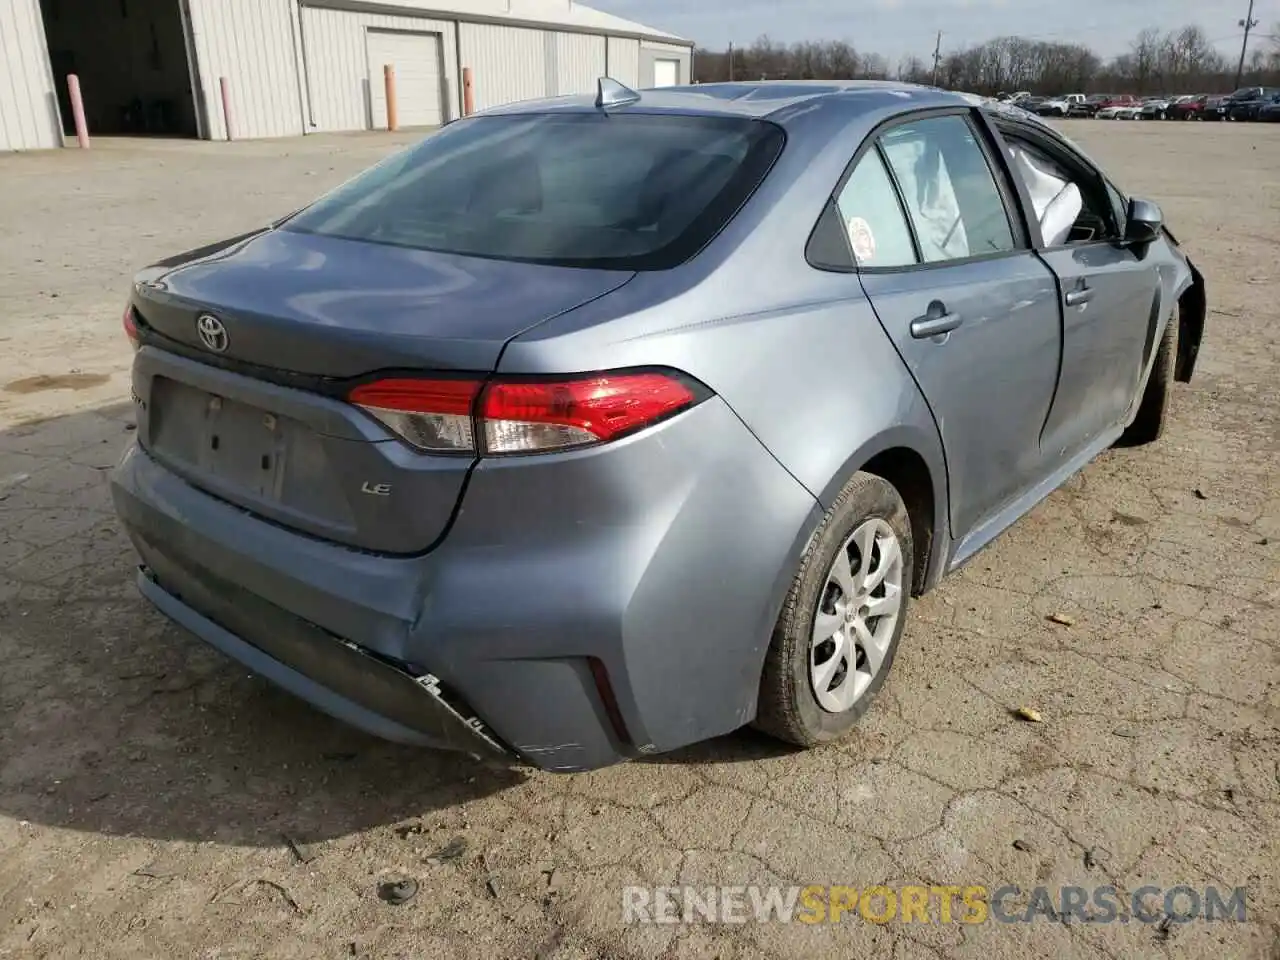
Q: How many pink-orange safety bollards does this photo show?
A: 4